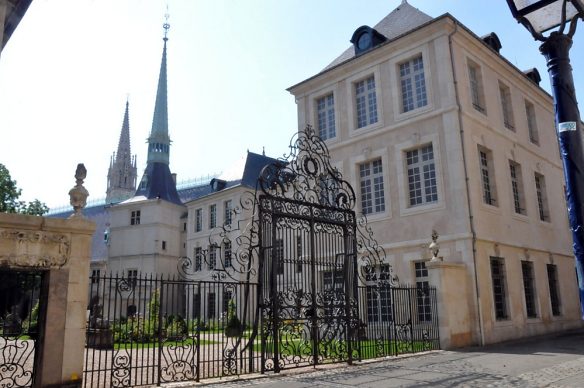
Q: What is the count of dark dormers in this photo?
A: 4